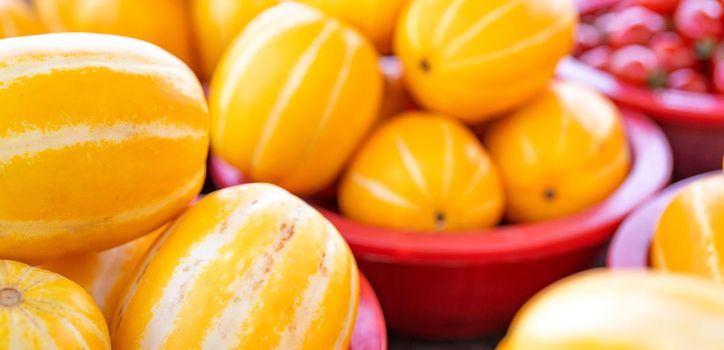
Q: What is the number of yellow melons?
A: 14